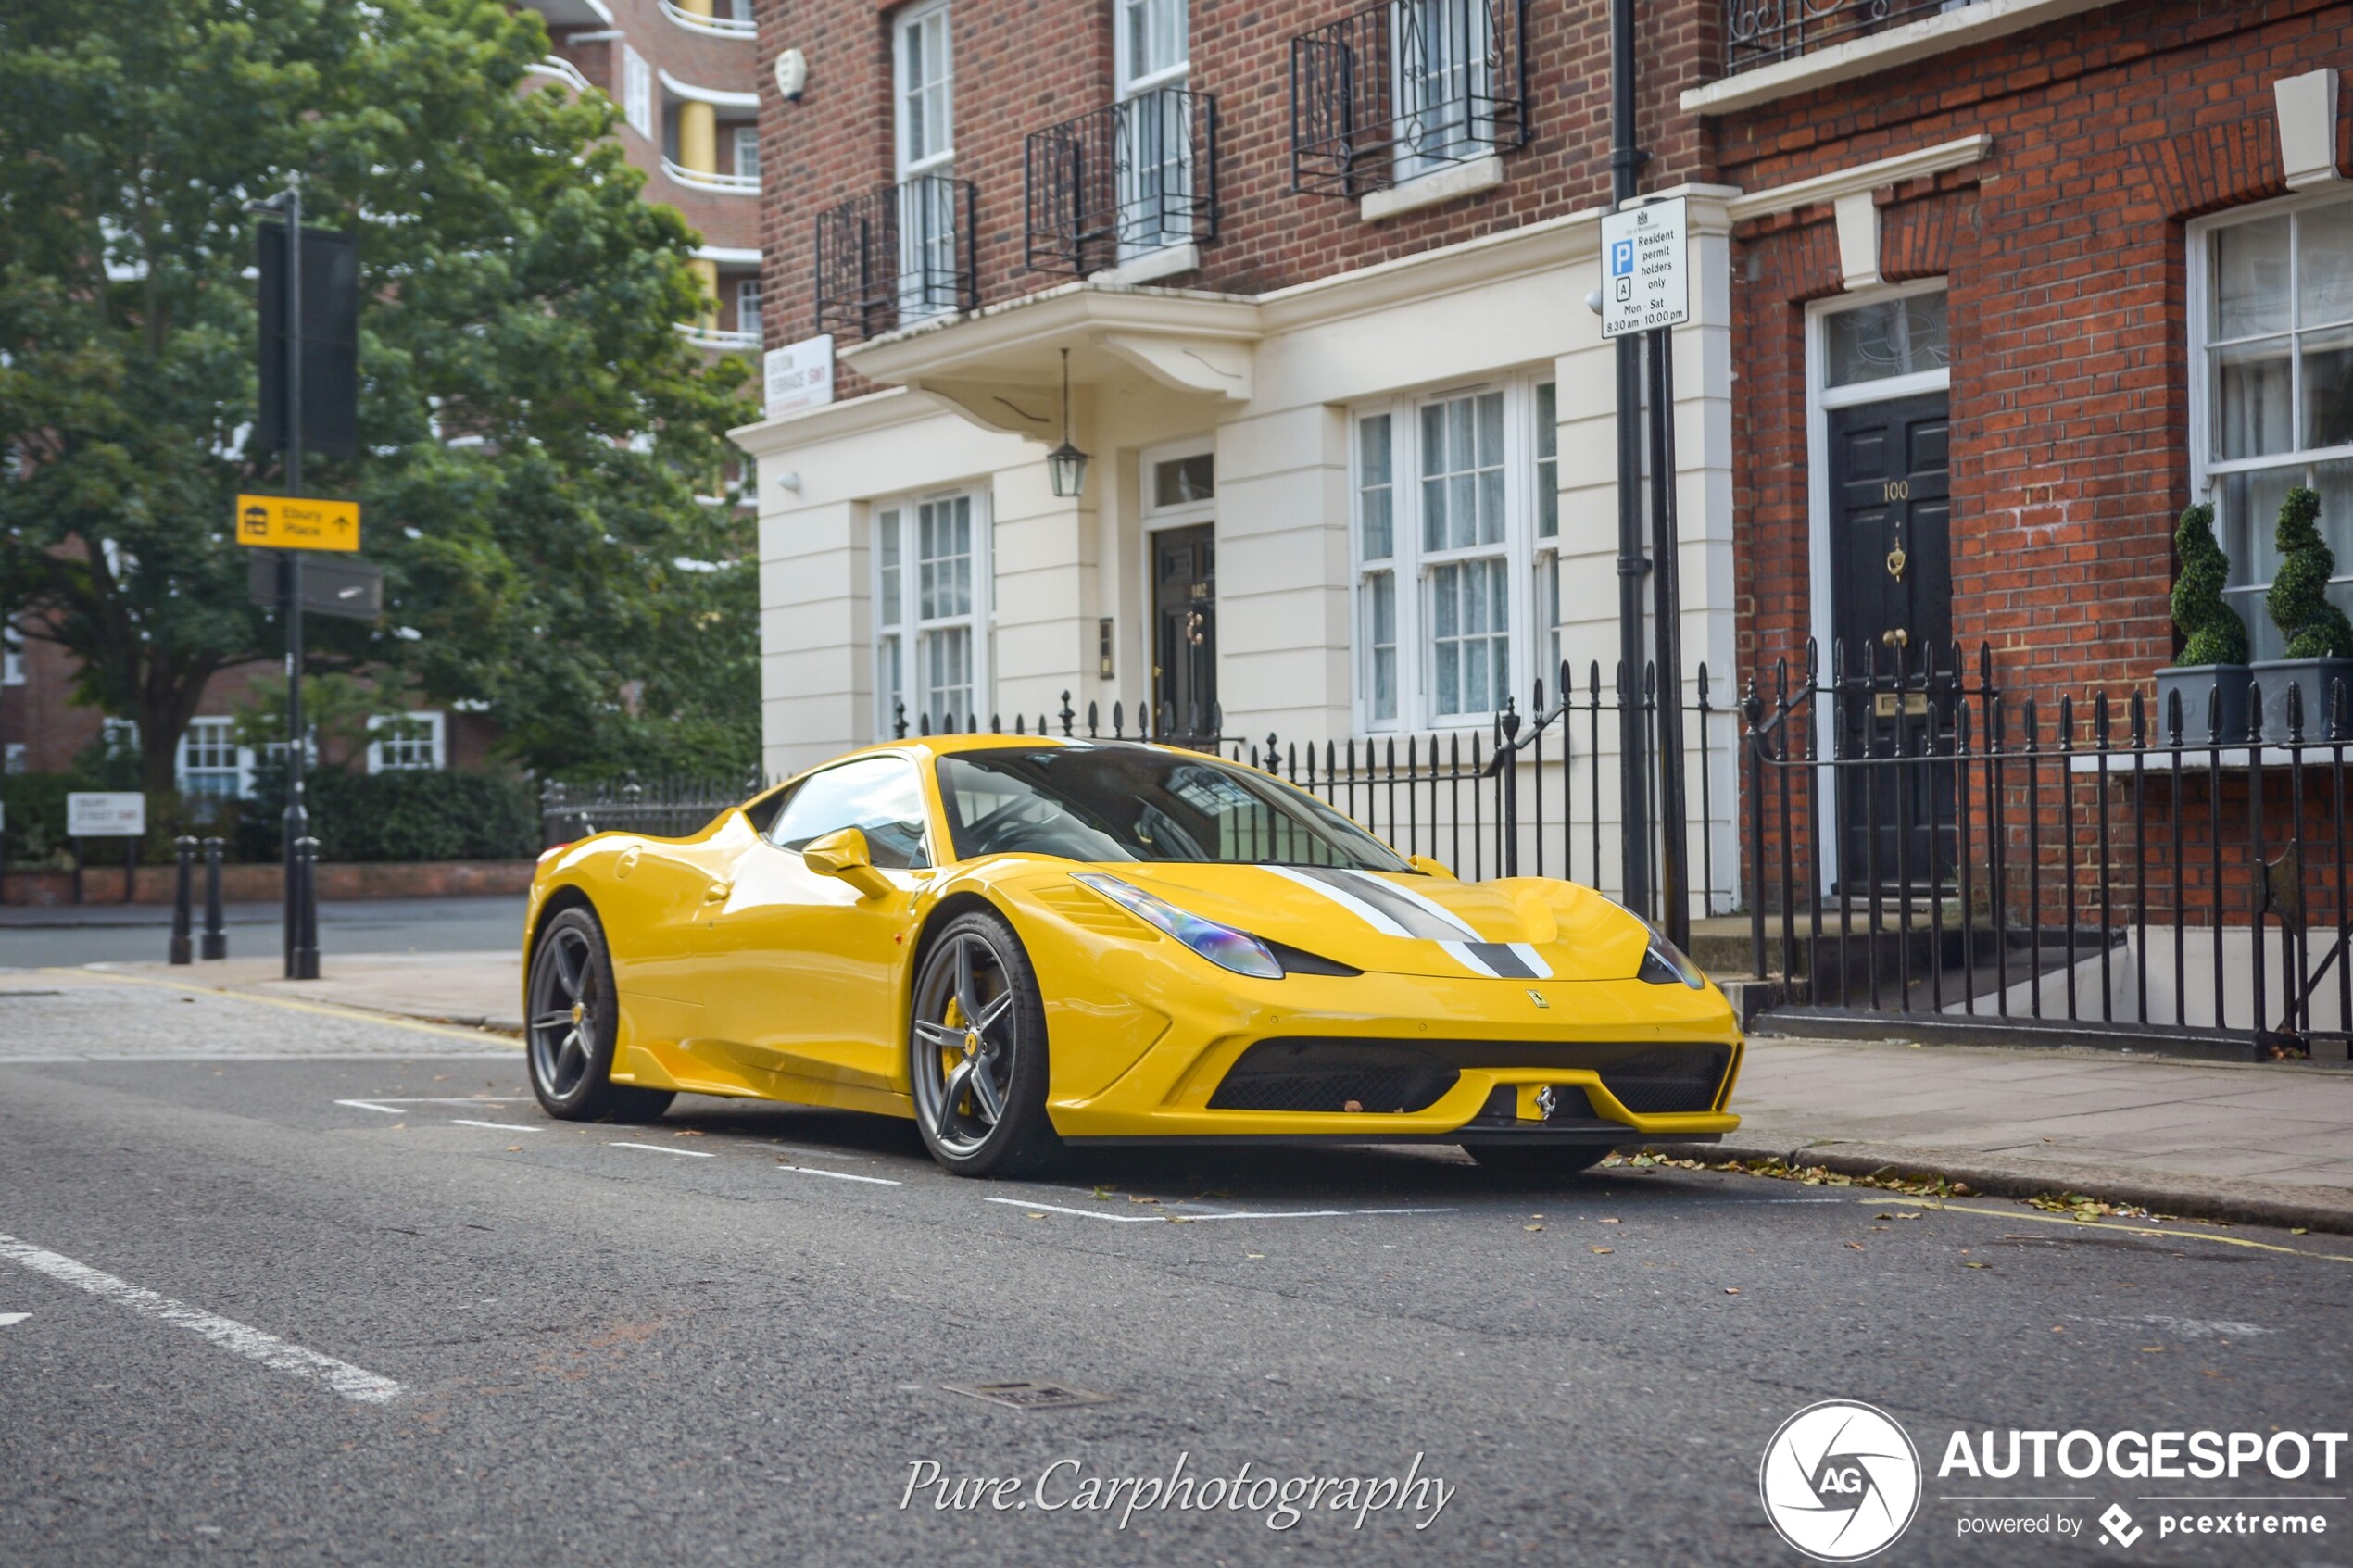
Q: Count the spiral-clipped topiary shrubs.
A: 2